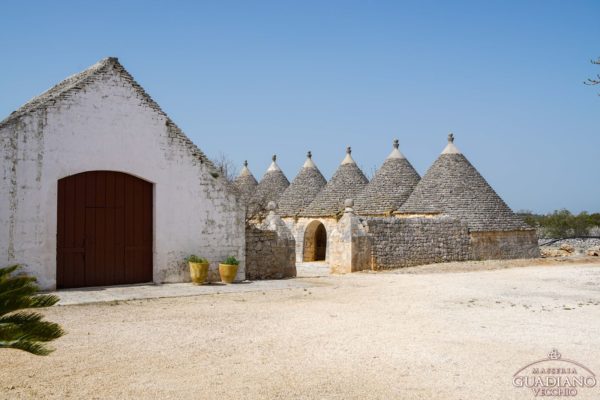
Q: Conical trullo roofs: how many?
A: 6